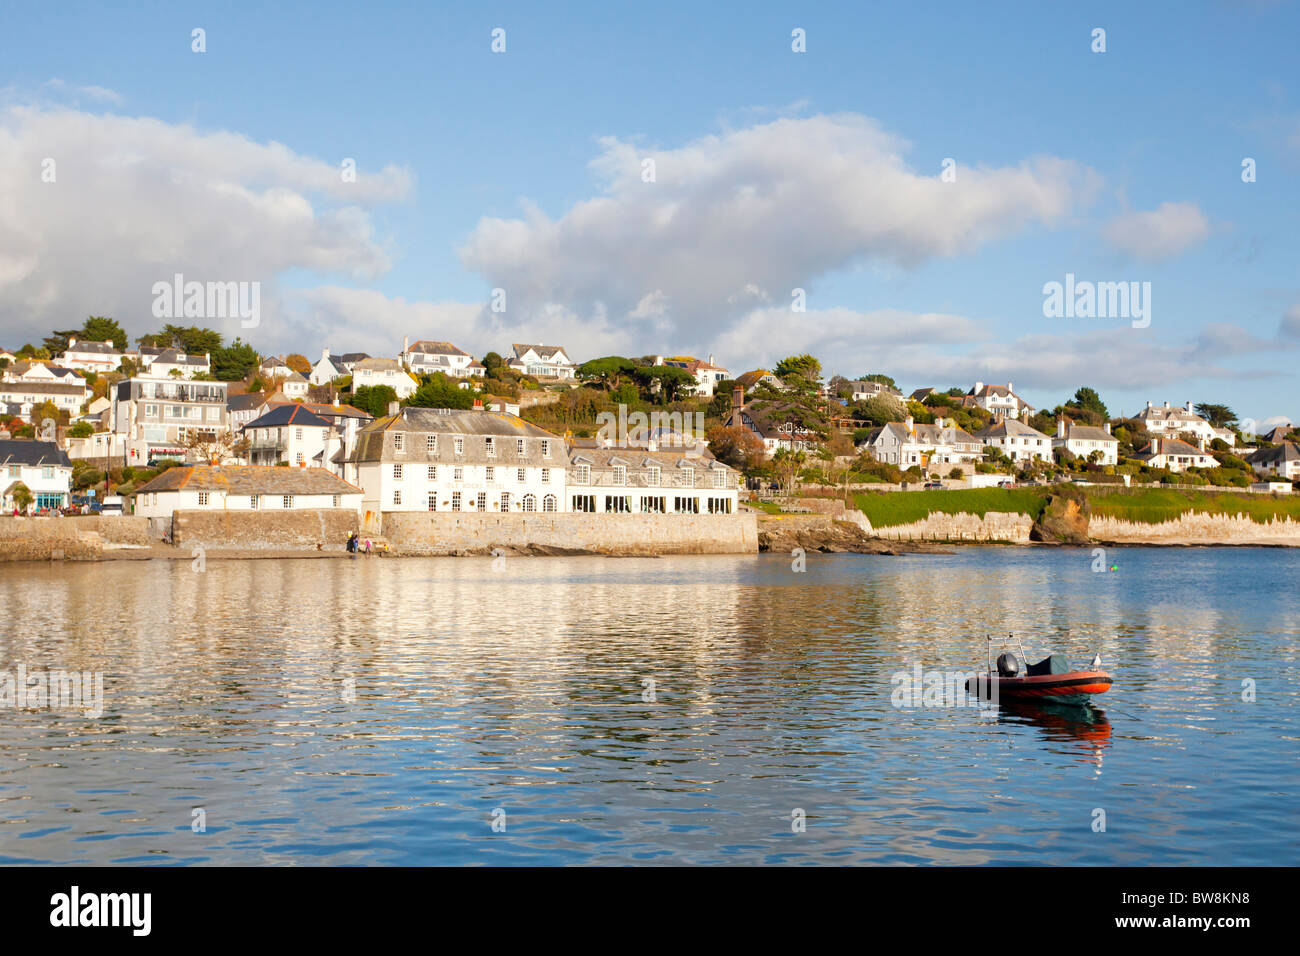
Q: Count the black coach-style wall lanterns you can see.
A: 0